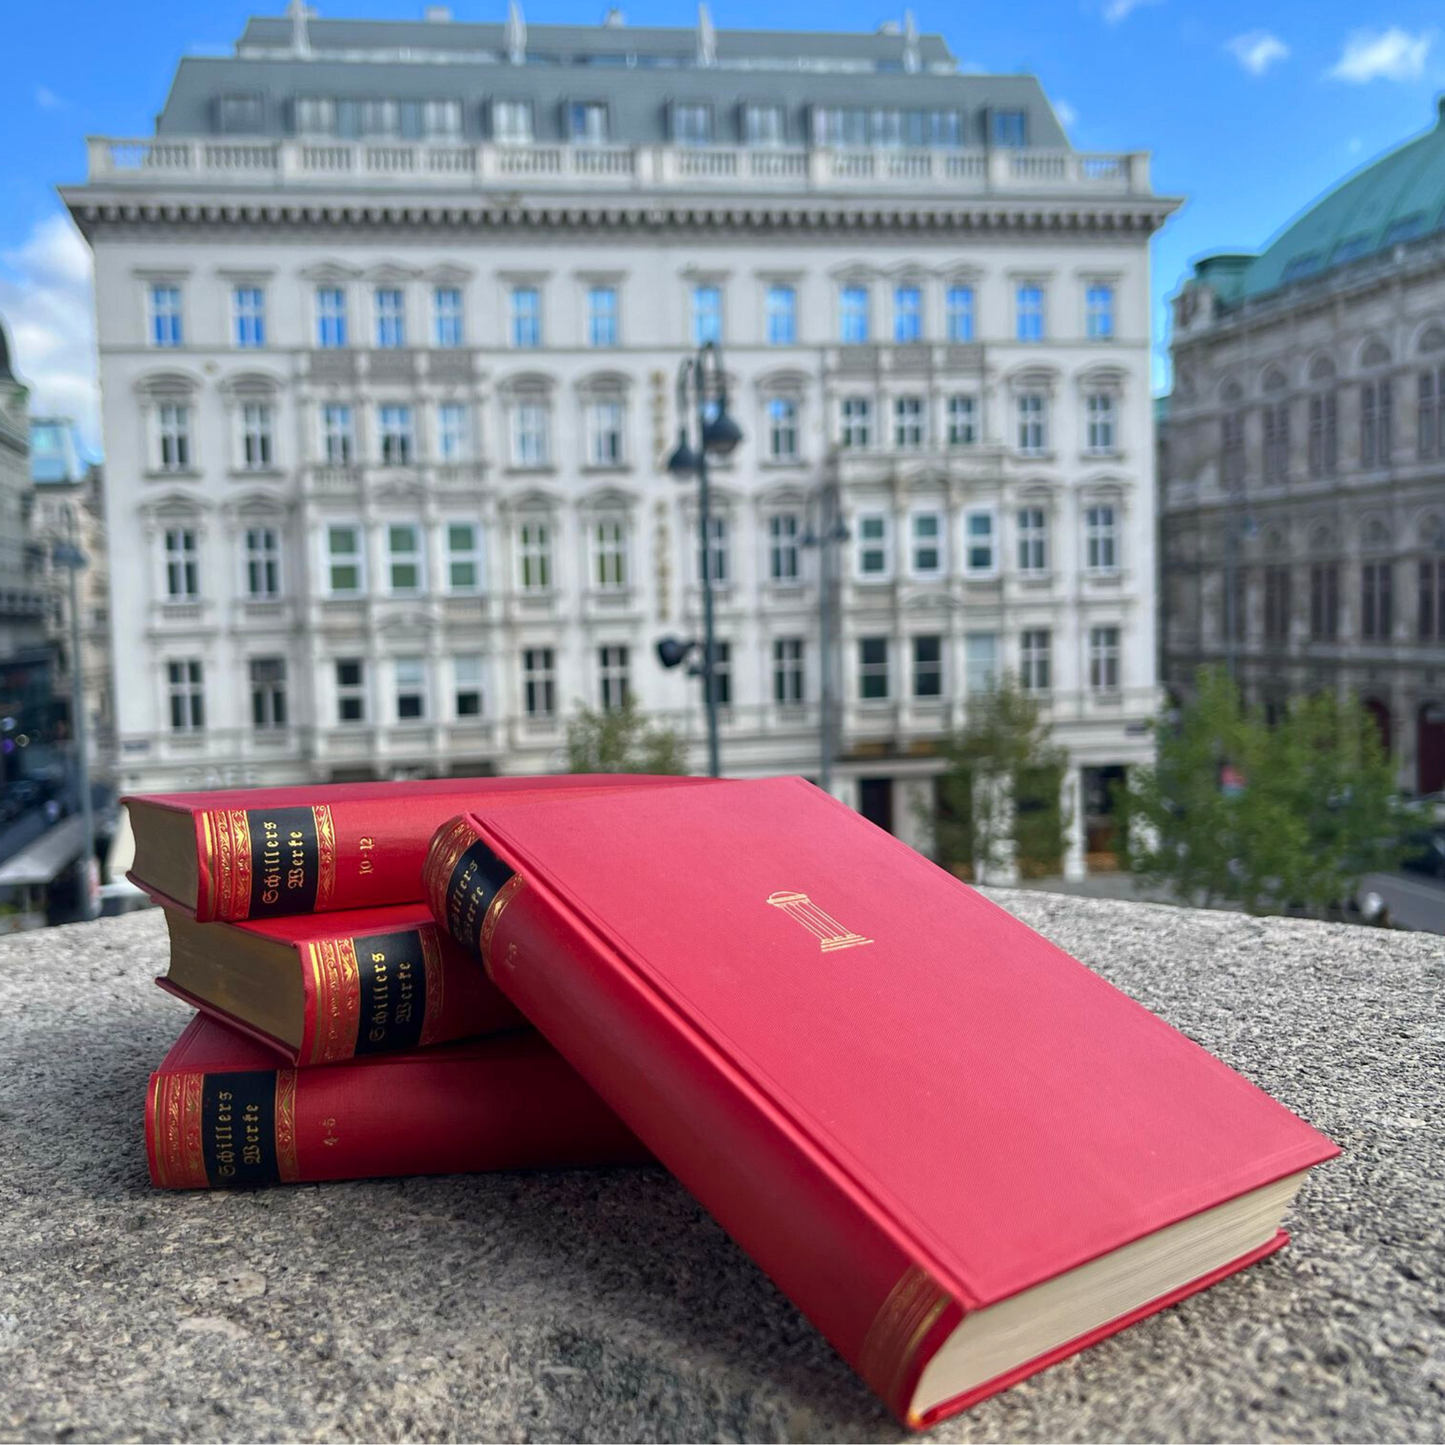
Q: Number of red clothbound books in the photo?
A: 4